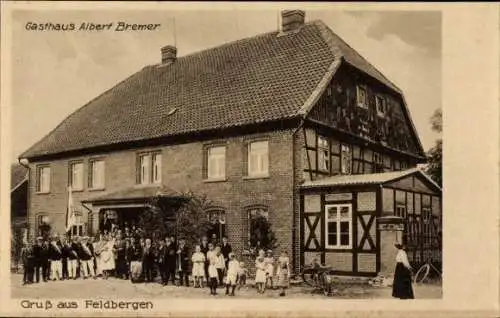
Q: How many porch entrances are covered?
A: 1